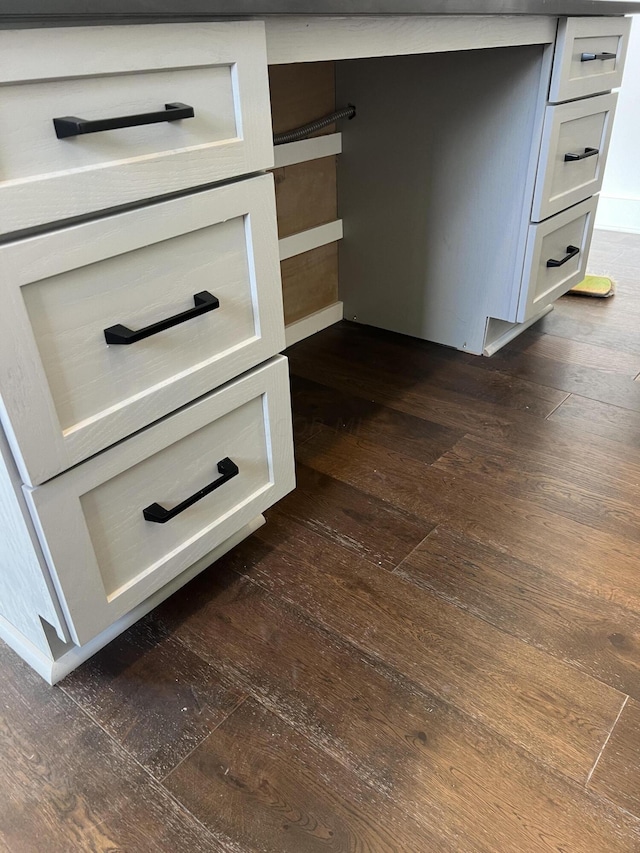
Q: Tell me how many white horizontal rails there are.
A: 3